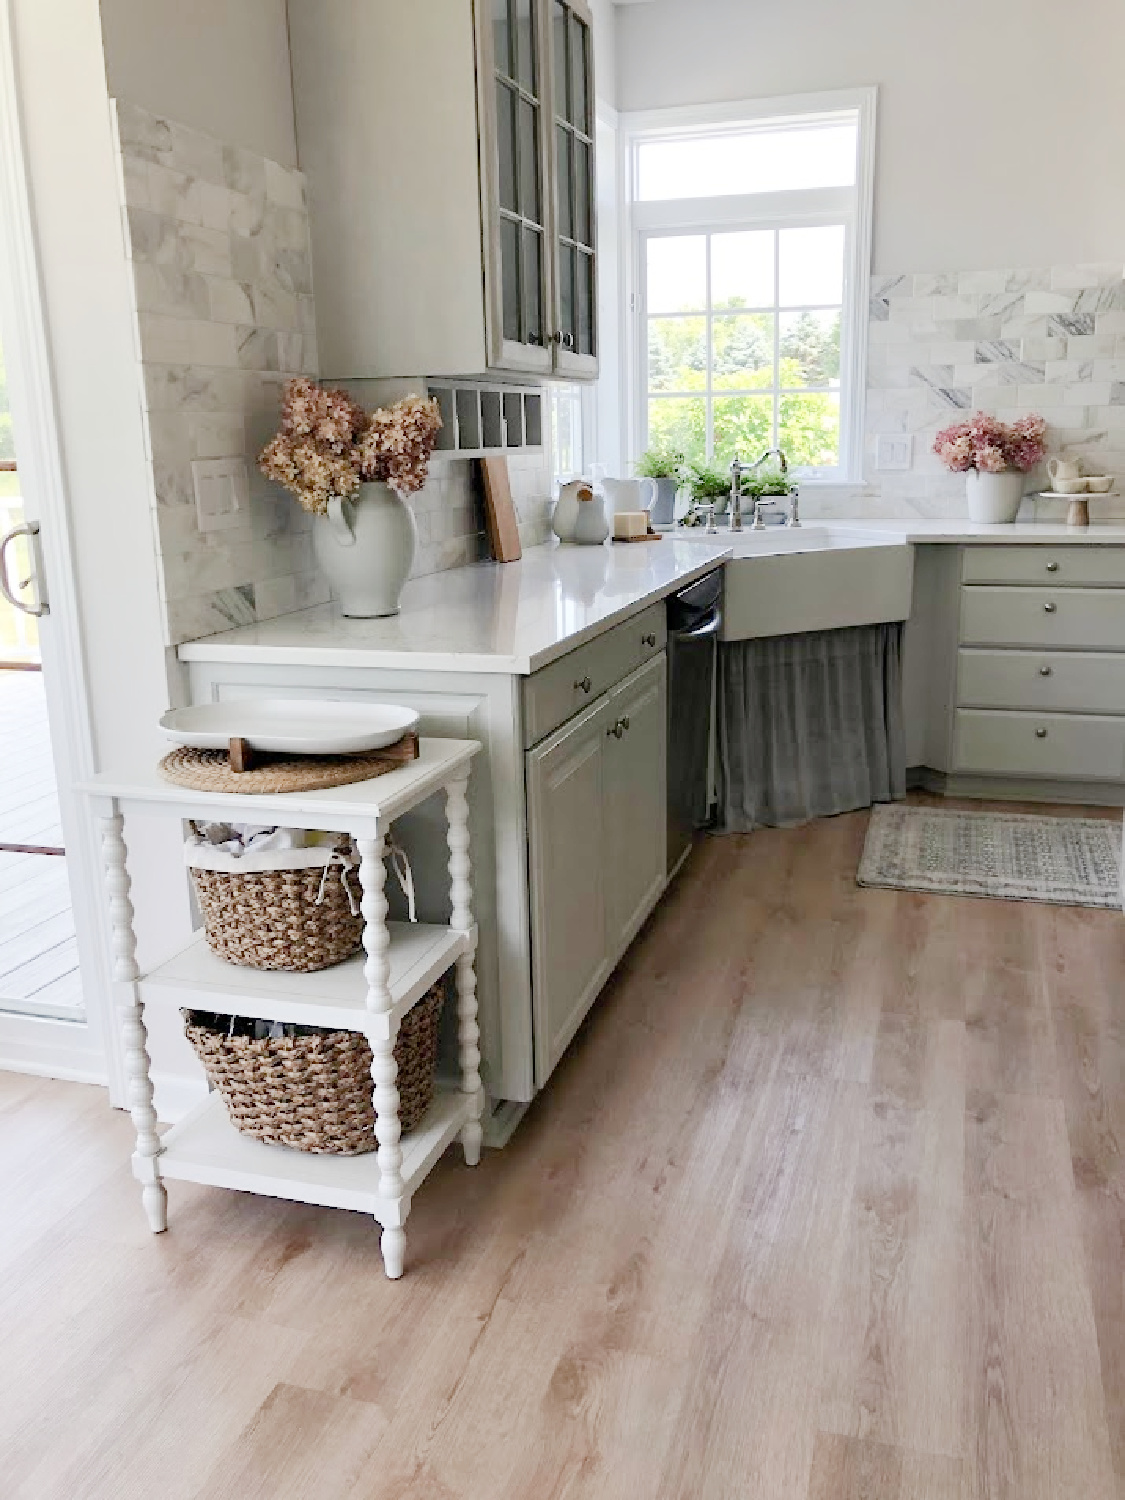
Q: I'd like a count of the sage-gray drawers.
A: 5